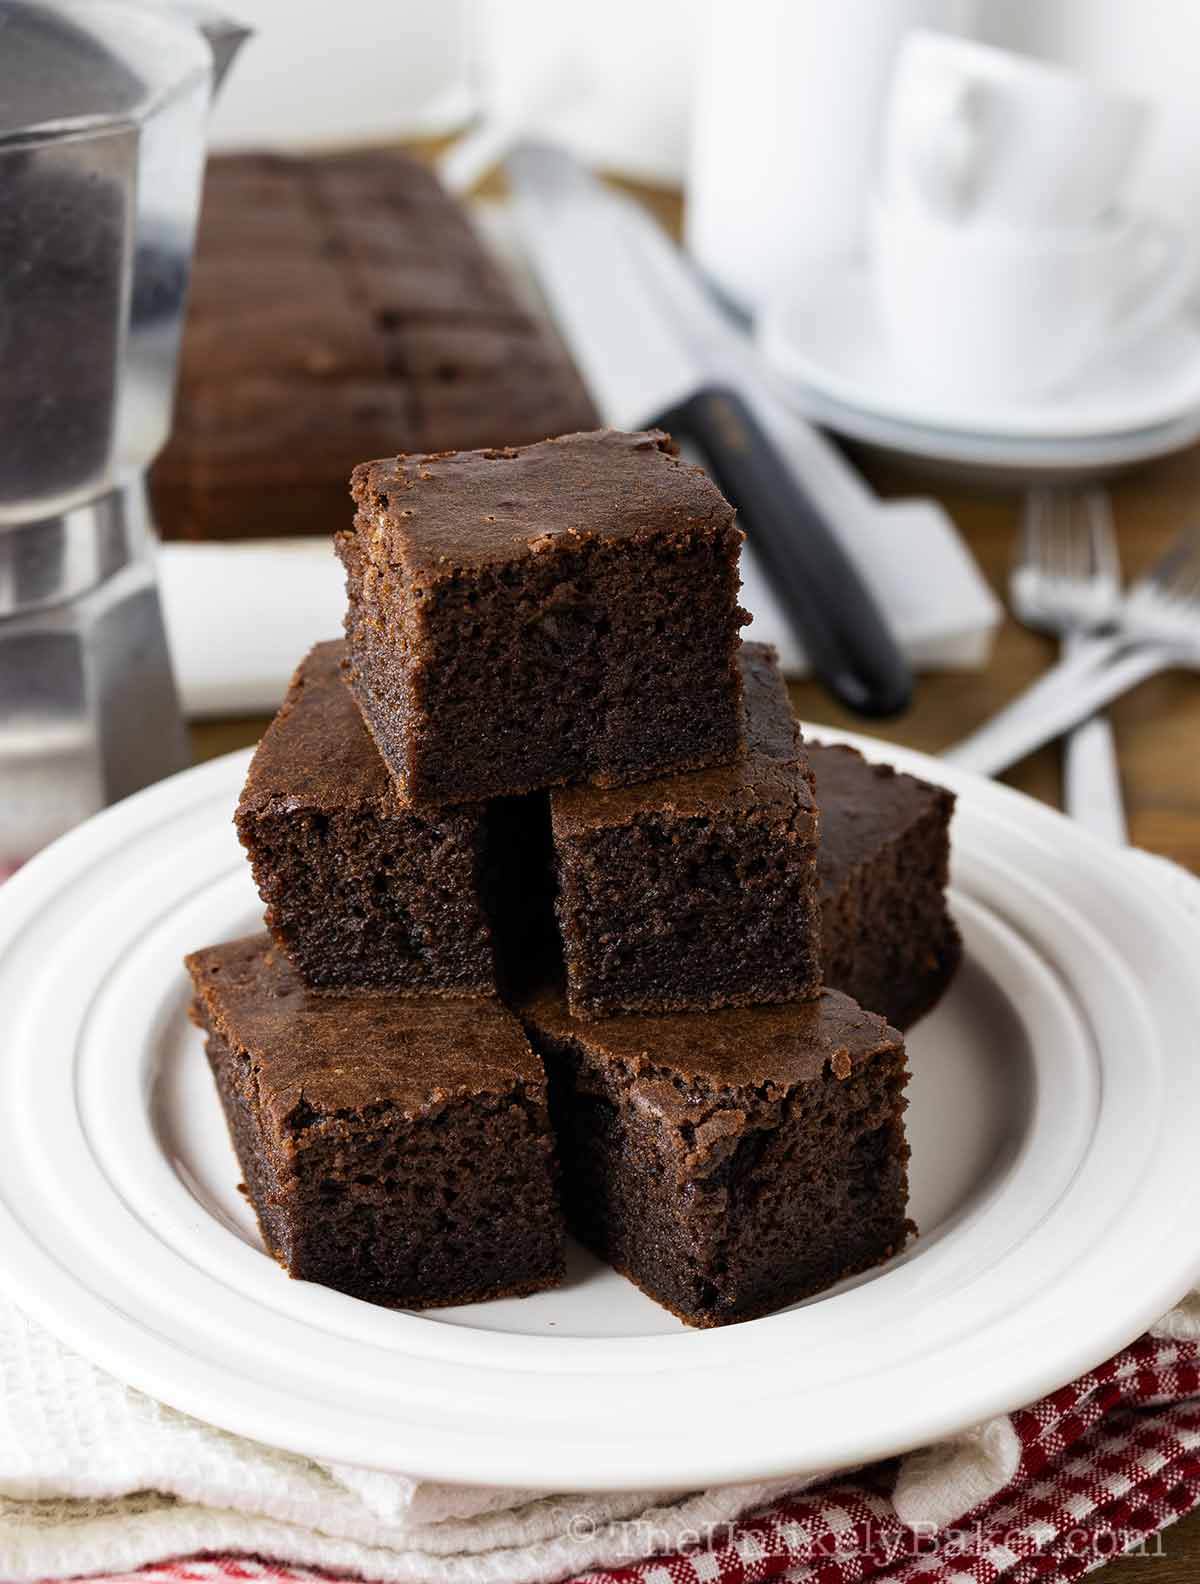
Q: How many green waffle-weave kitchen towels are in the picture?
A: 0